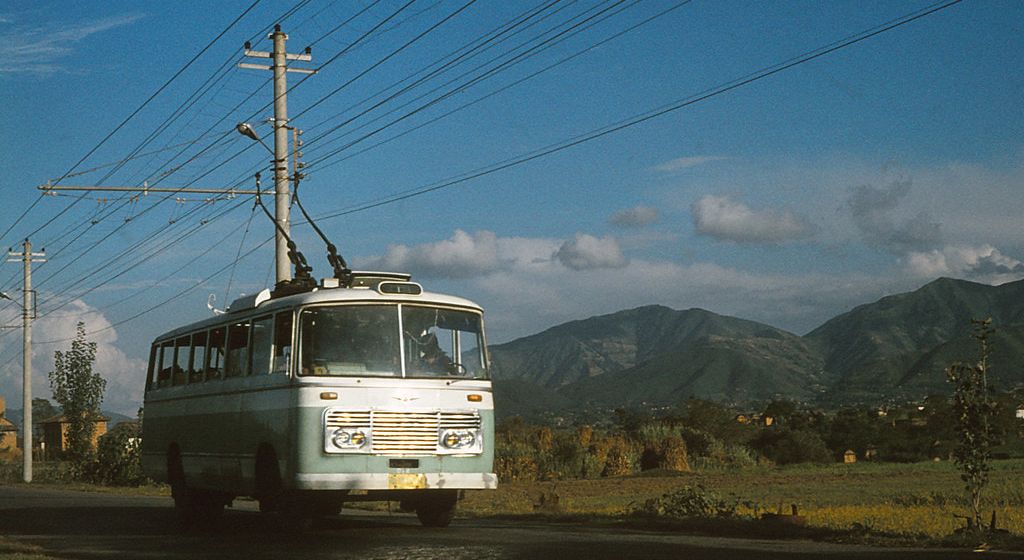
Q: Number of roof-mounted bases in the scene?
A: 2